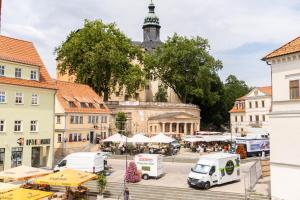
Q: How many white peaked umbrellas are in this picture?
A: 3